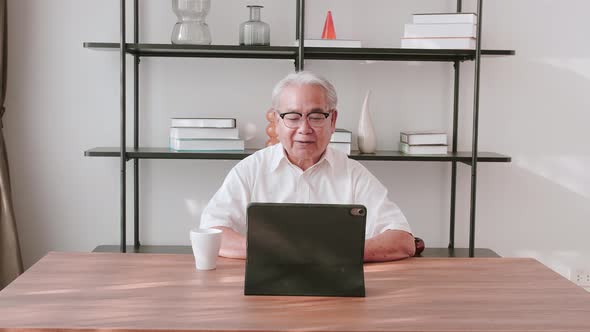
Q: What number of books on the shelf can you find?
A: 11